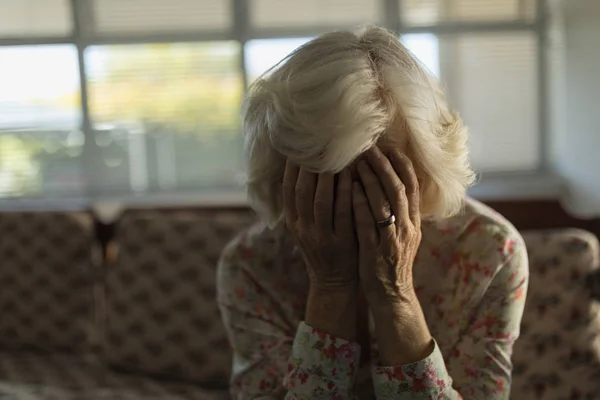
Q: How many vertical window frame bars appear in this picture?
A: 4